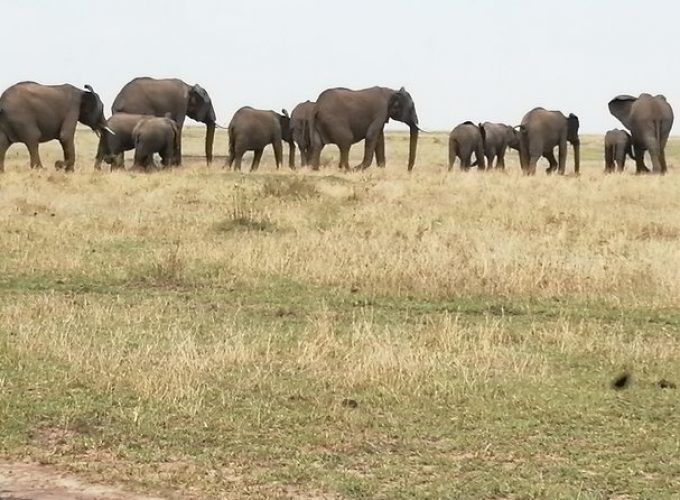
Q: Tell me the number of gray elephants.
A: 12